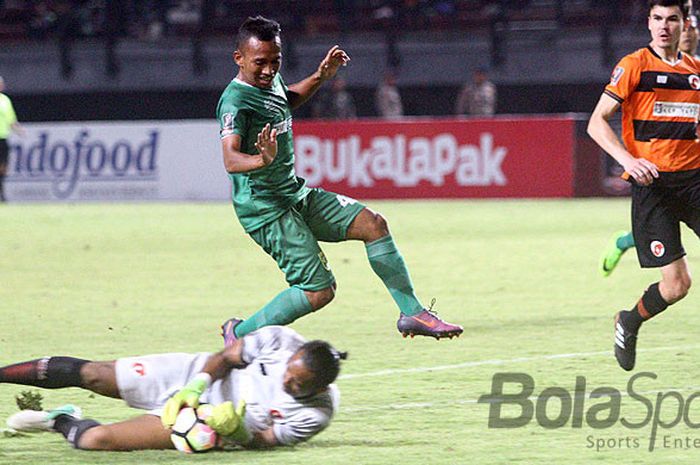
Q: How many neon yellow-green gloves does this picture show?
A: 2